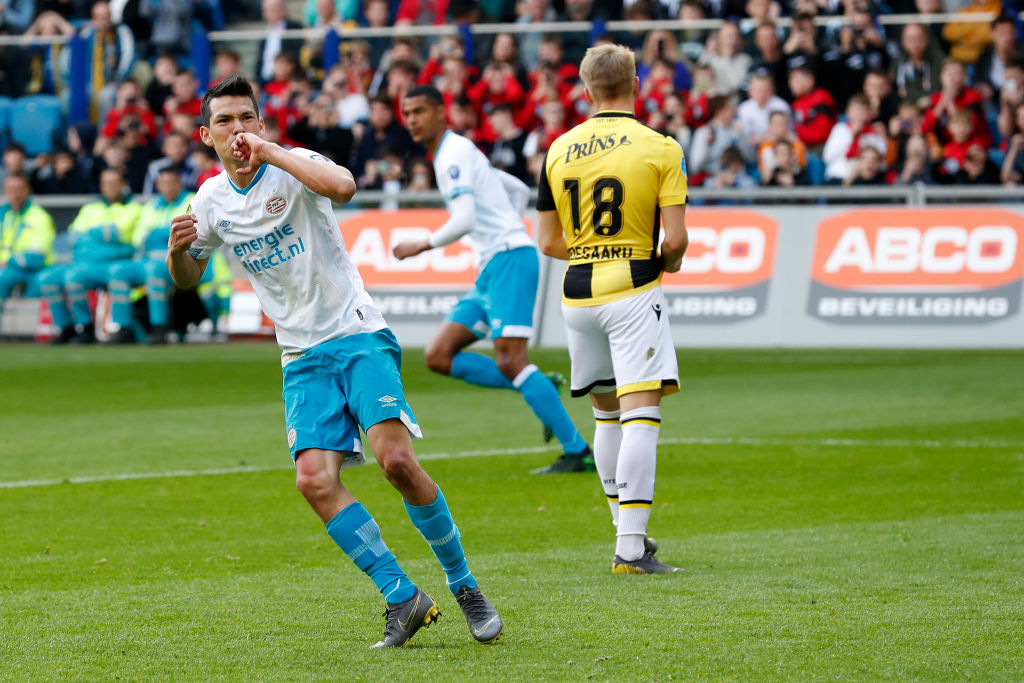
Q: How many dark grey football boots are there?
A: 4